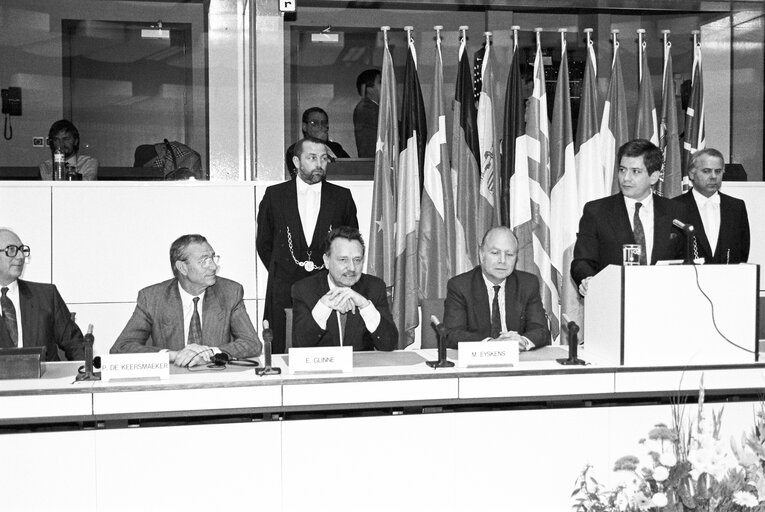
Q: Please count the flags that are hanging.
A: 13